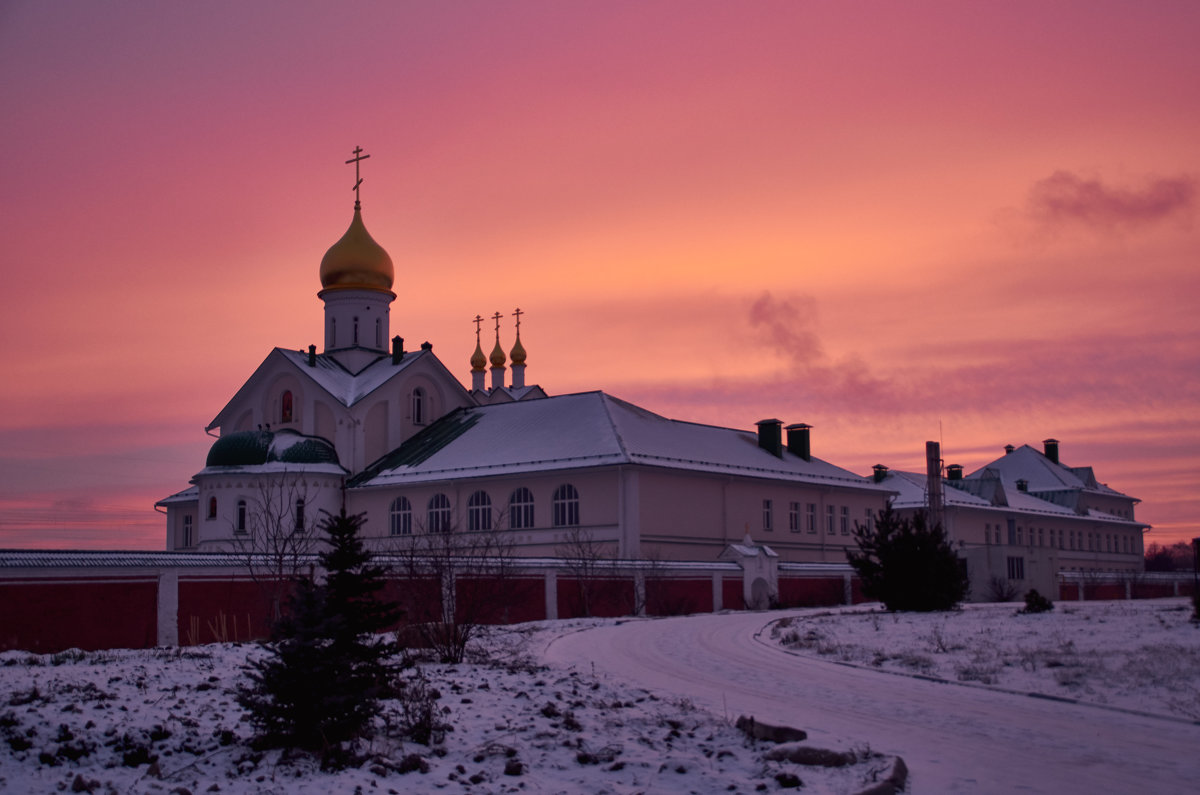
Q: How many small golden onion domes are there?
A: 3